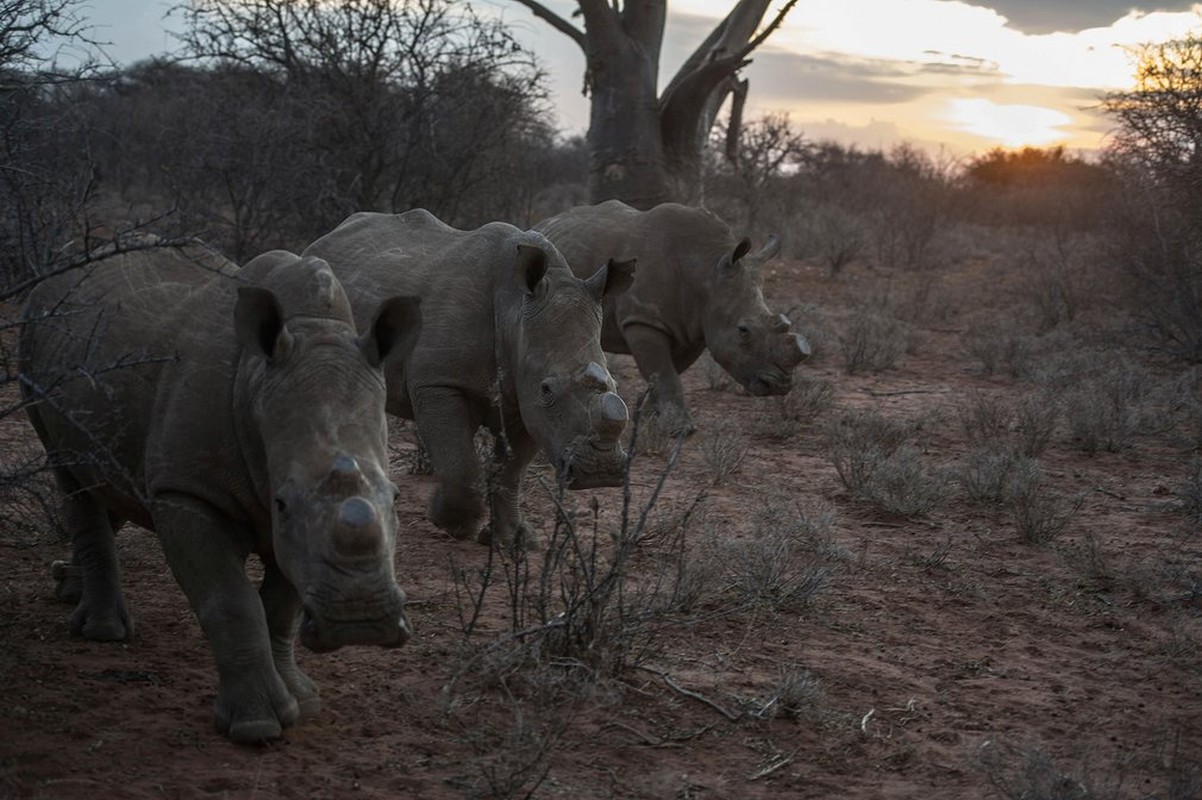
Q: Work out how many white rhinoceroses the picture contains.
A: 3